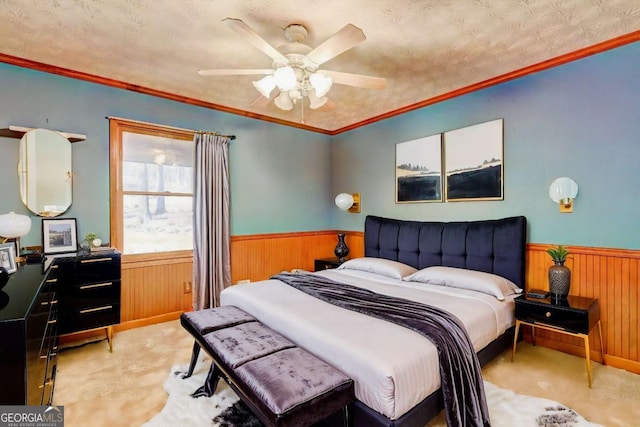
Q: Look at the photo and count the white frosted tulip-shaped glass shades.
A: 5